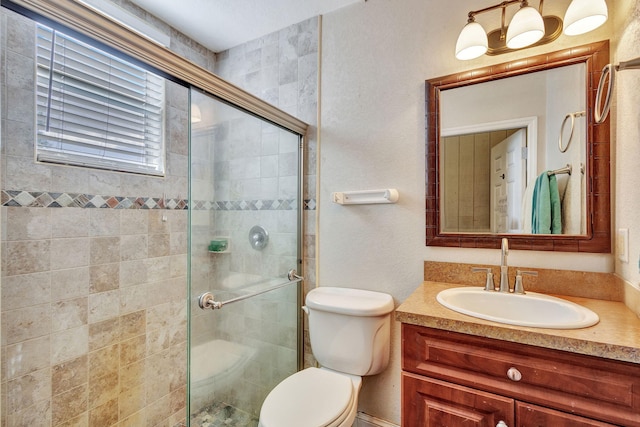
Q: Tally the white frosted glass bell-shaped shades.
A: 3